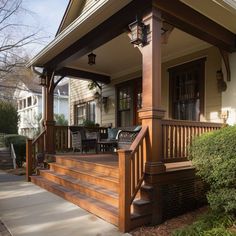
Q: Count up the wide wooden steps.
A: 4